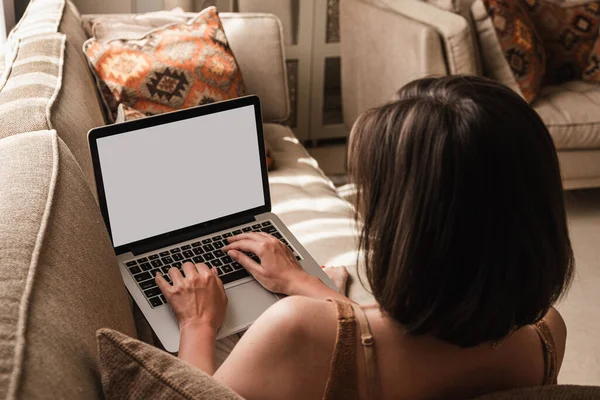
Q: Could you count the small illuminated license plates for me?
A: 0